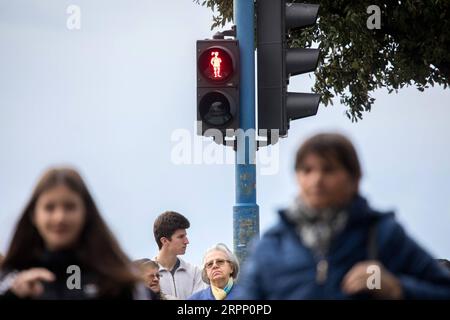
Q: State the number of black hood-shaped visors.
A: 3